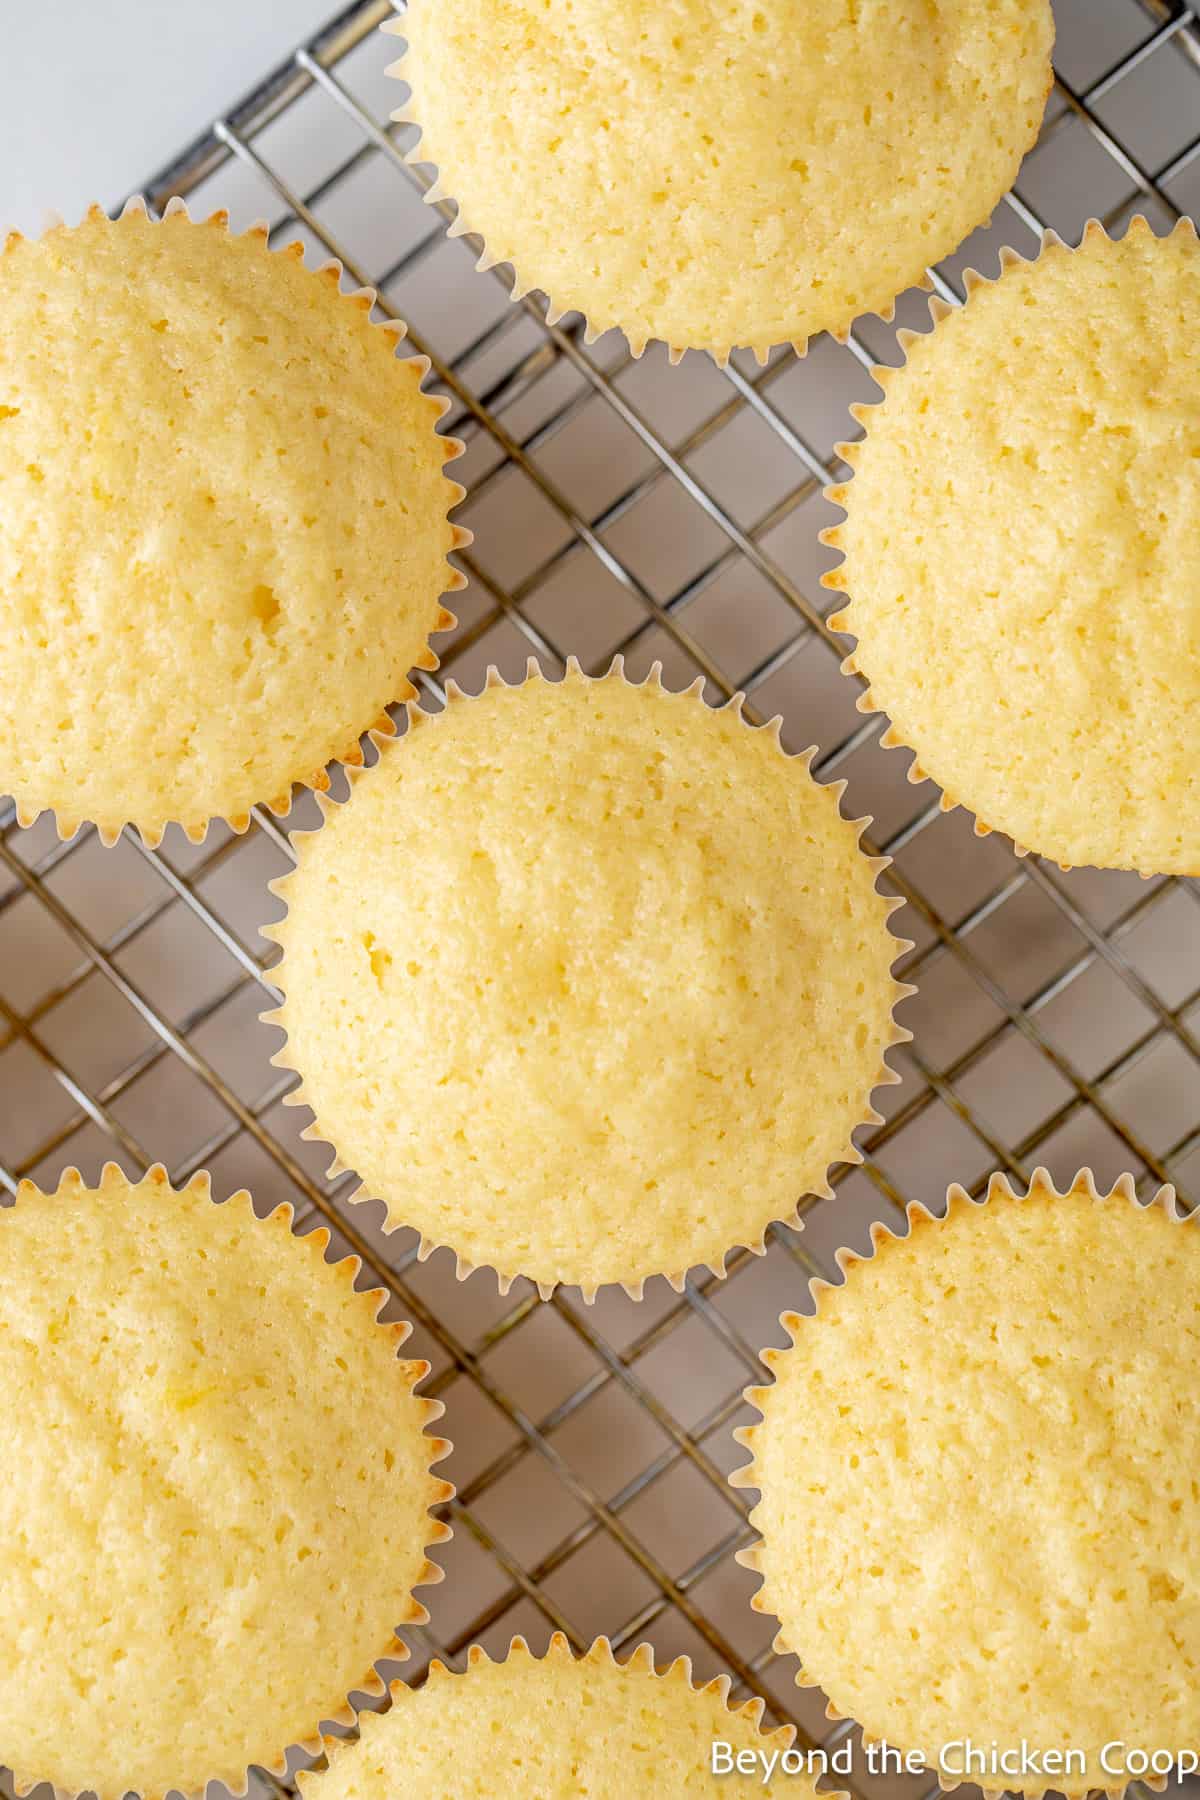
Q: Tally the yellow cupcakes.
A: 7